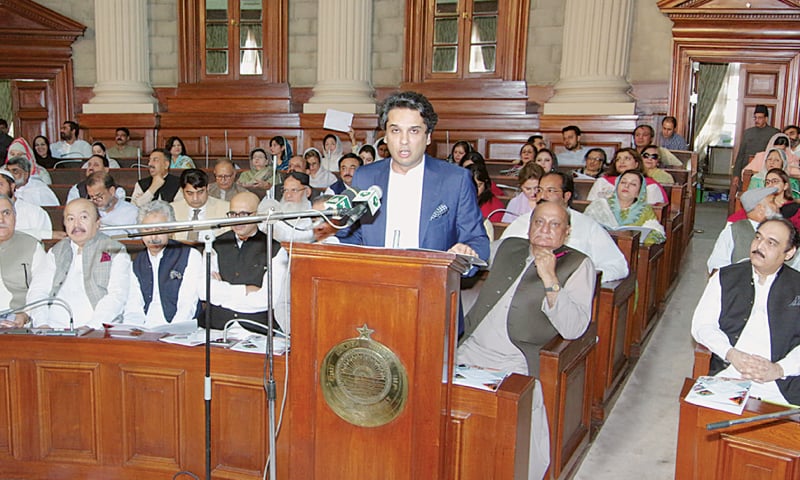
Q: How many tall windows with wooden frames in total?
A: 2